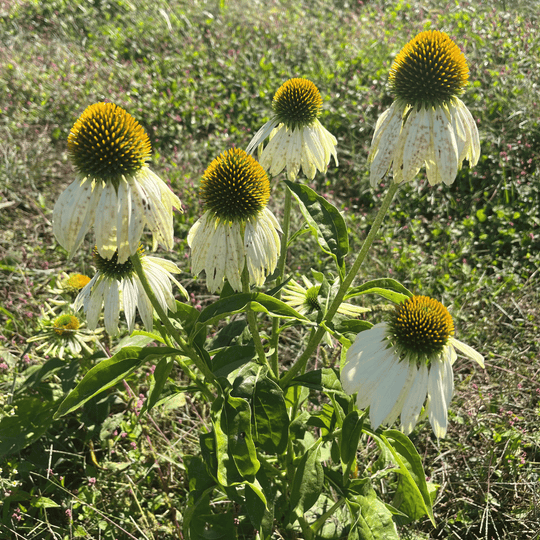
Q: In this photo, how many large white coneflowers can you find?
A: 6